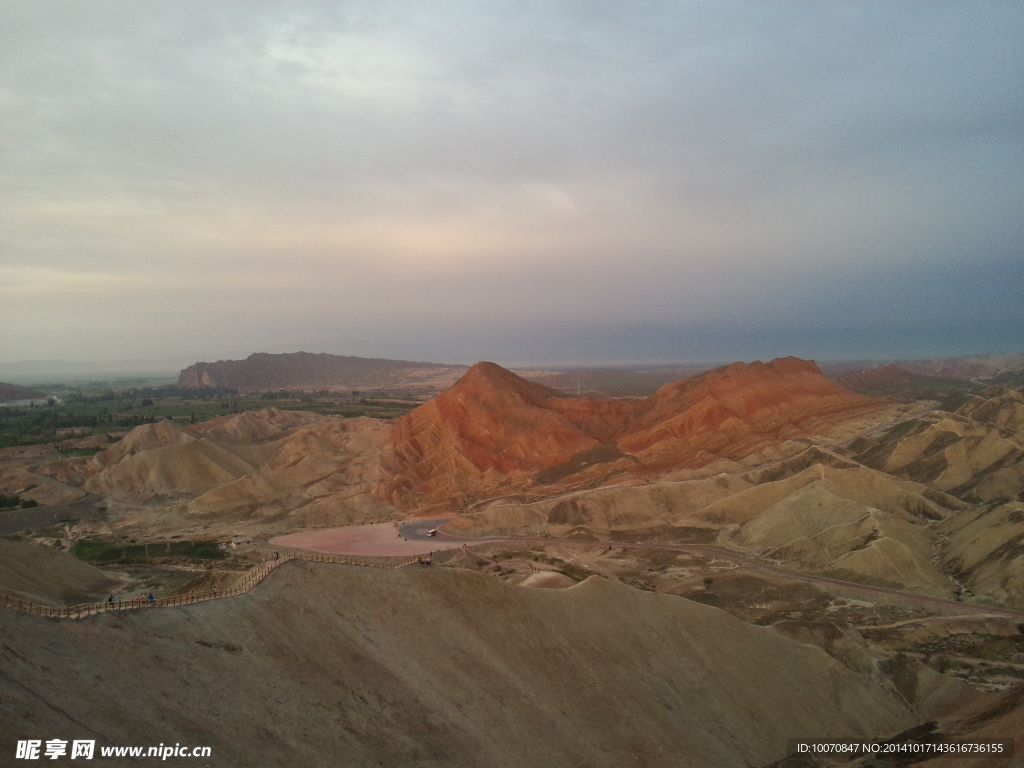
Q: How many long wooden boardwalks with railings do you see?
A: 1